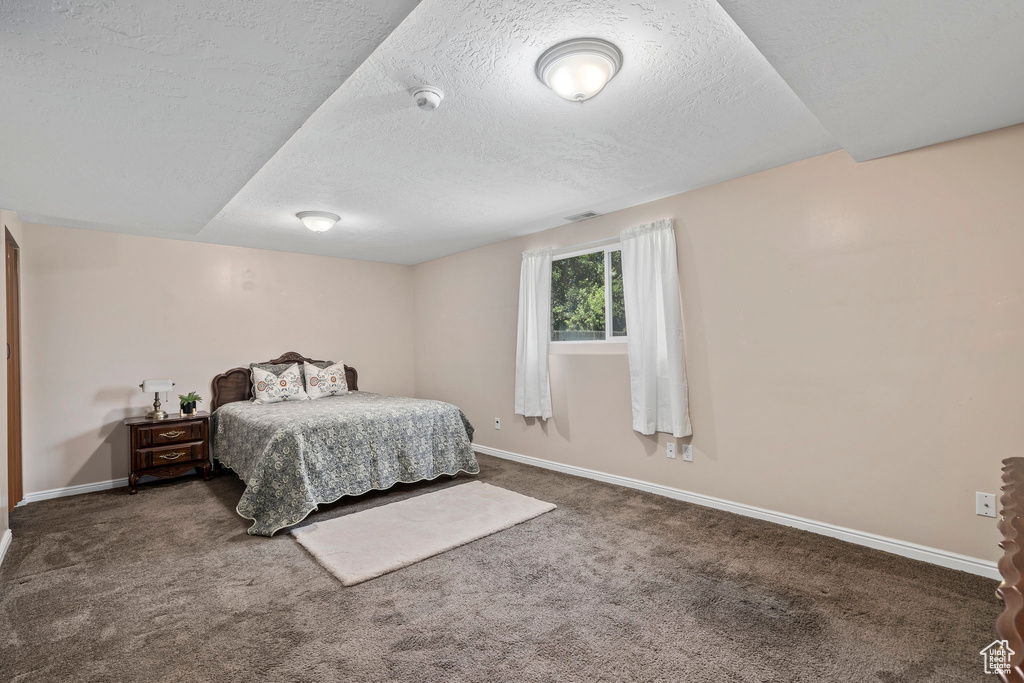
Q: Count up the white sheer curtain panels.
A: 2